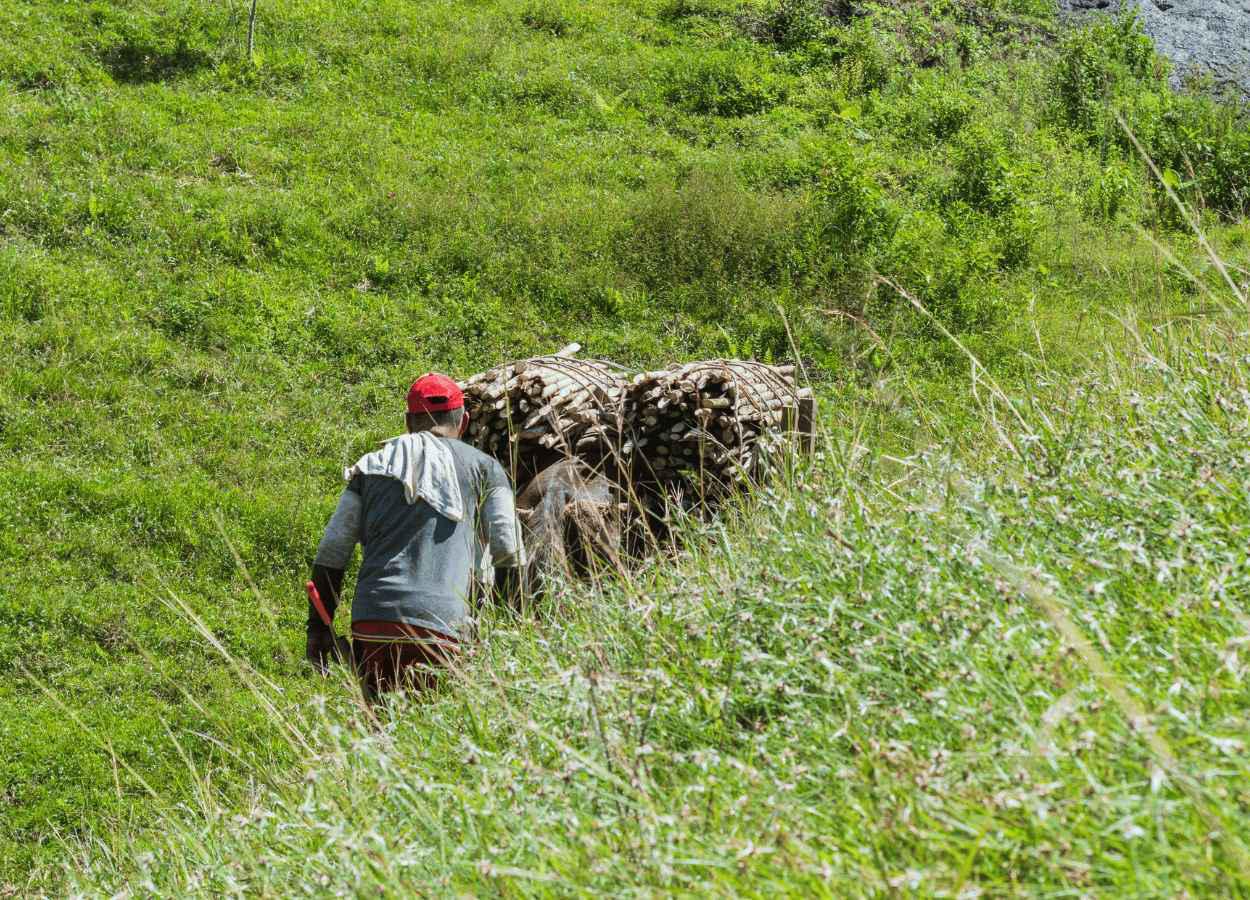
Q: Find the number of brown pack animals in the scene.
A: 1